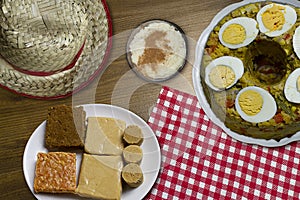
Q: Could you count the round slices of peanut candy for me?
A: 3